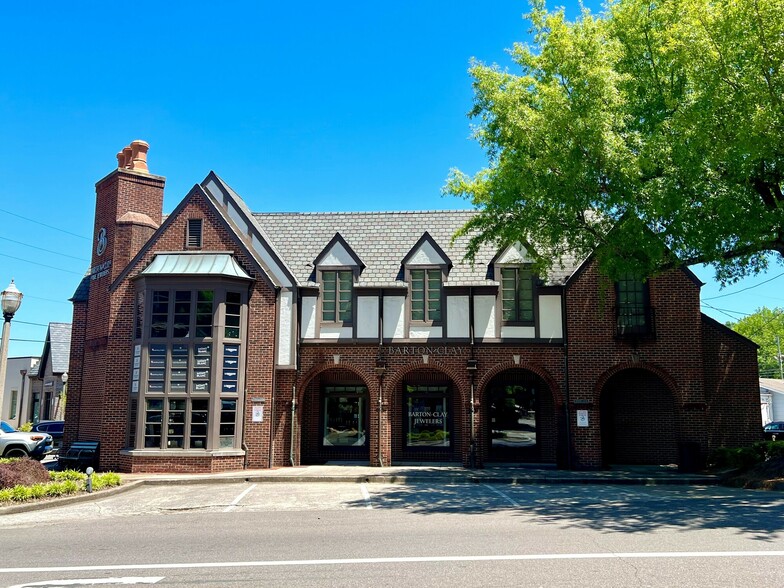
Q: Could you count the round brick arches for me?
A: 4